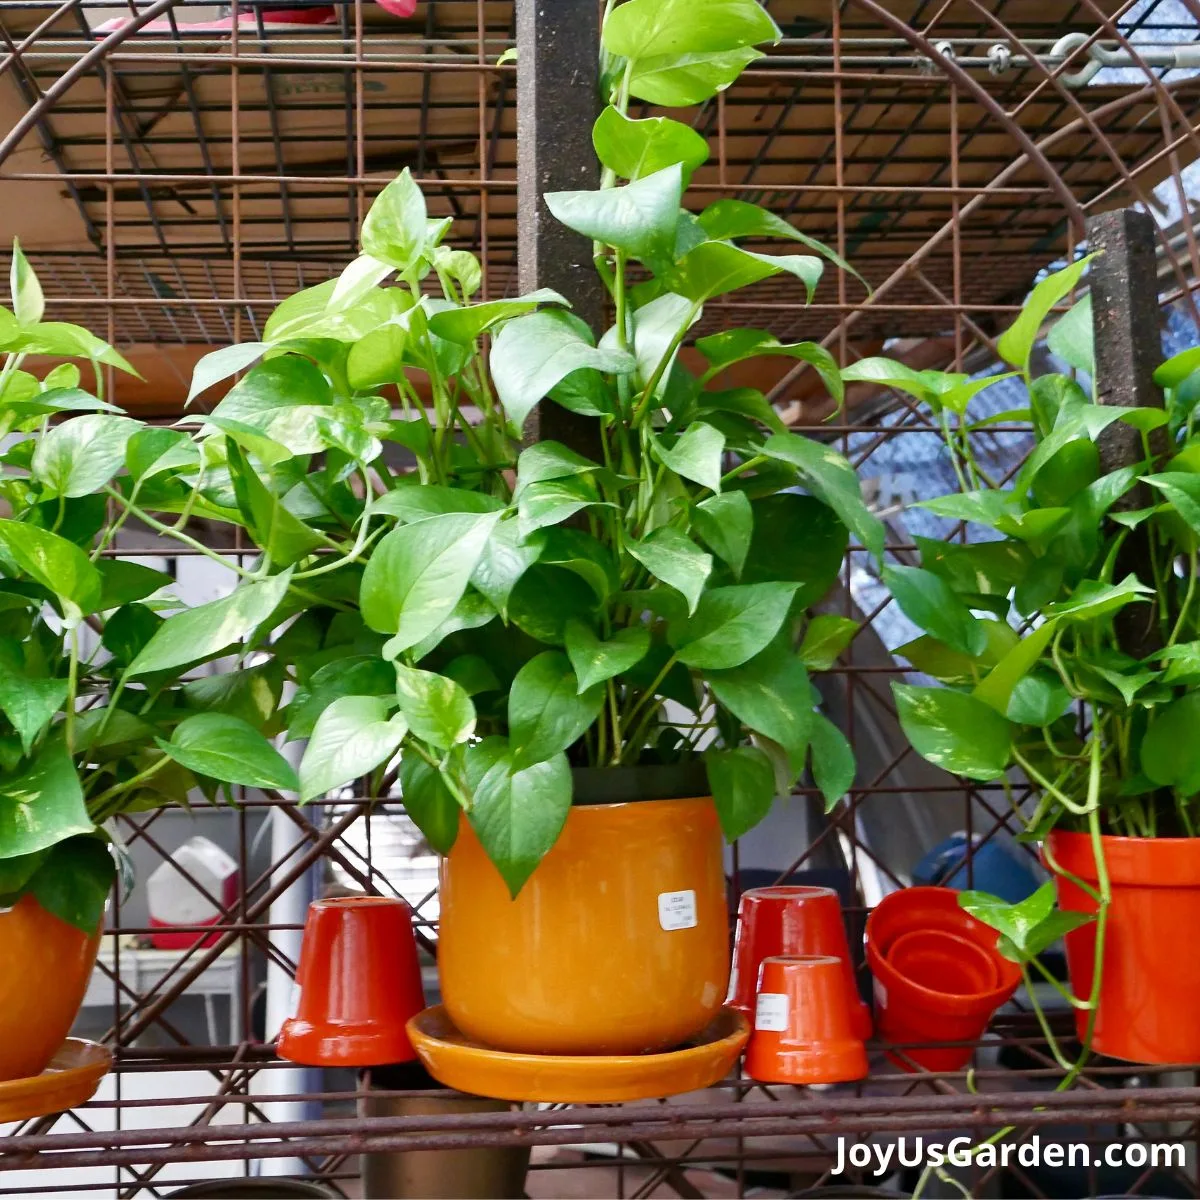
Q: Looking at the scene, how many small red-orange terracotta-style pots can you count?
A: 5